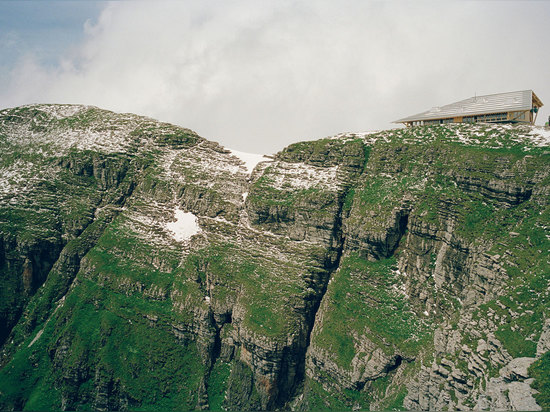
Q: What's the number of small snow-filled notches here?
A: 1